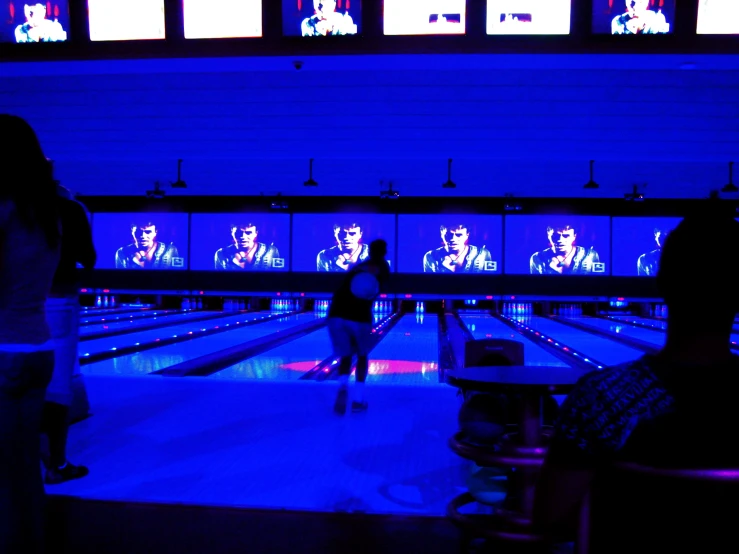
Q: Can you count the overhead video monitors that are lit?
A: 8